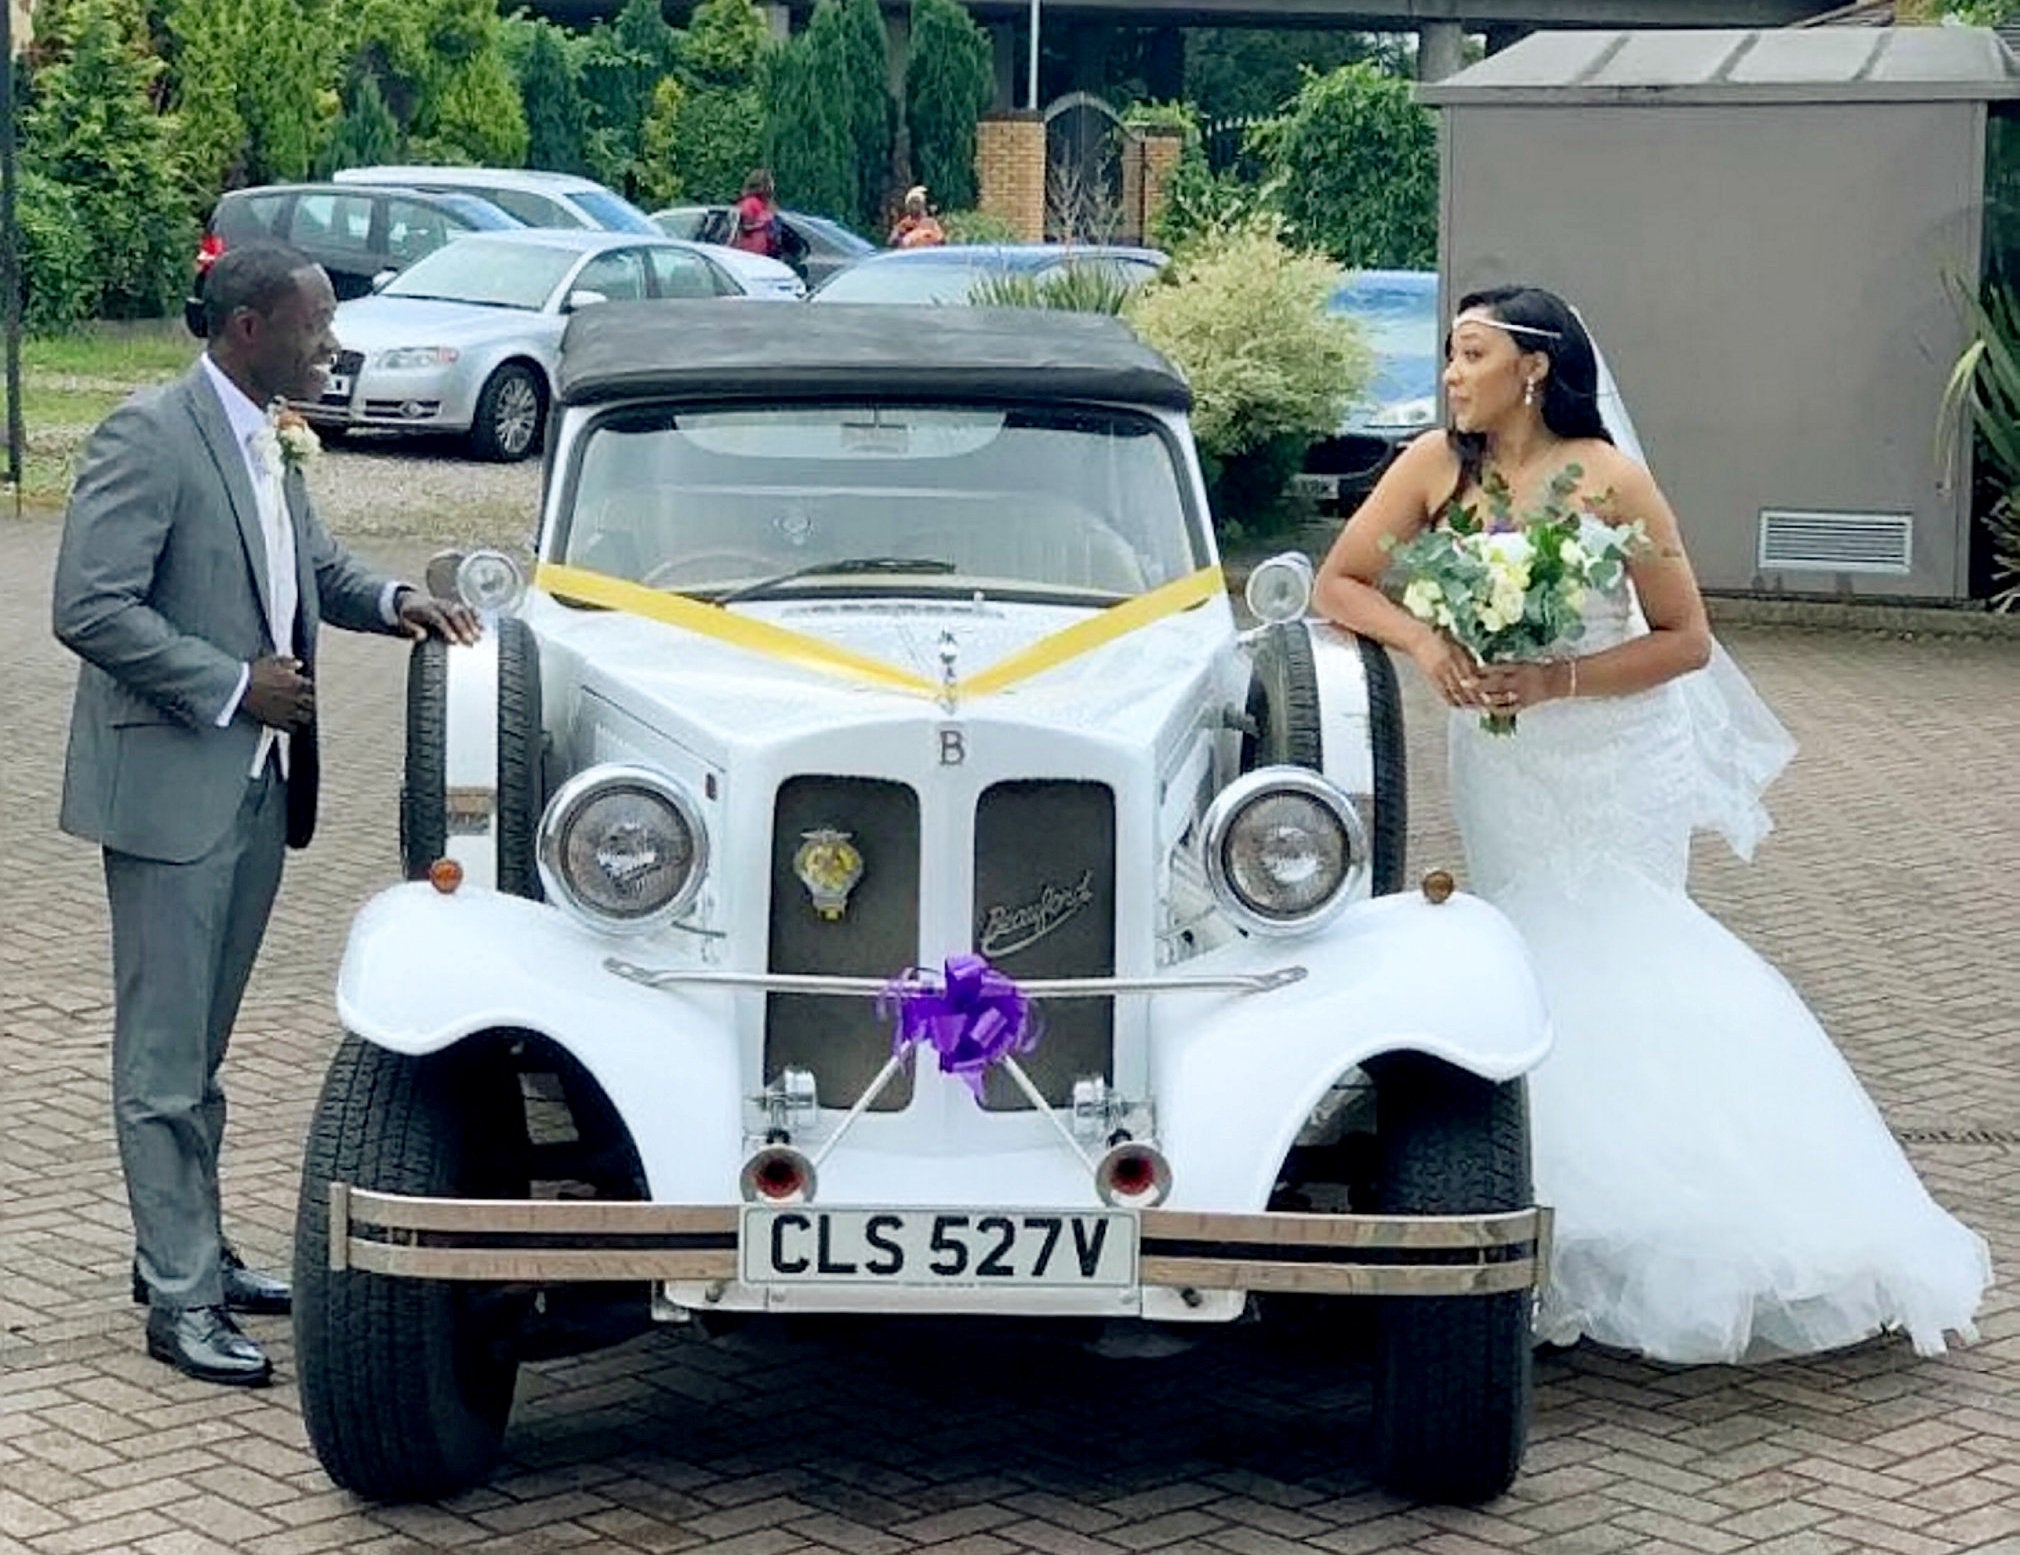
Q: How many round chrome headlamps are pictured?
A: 2